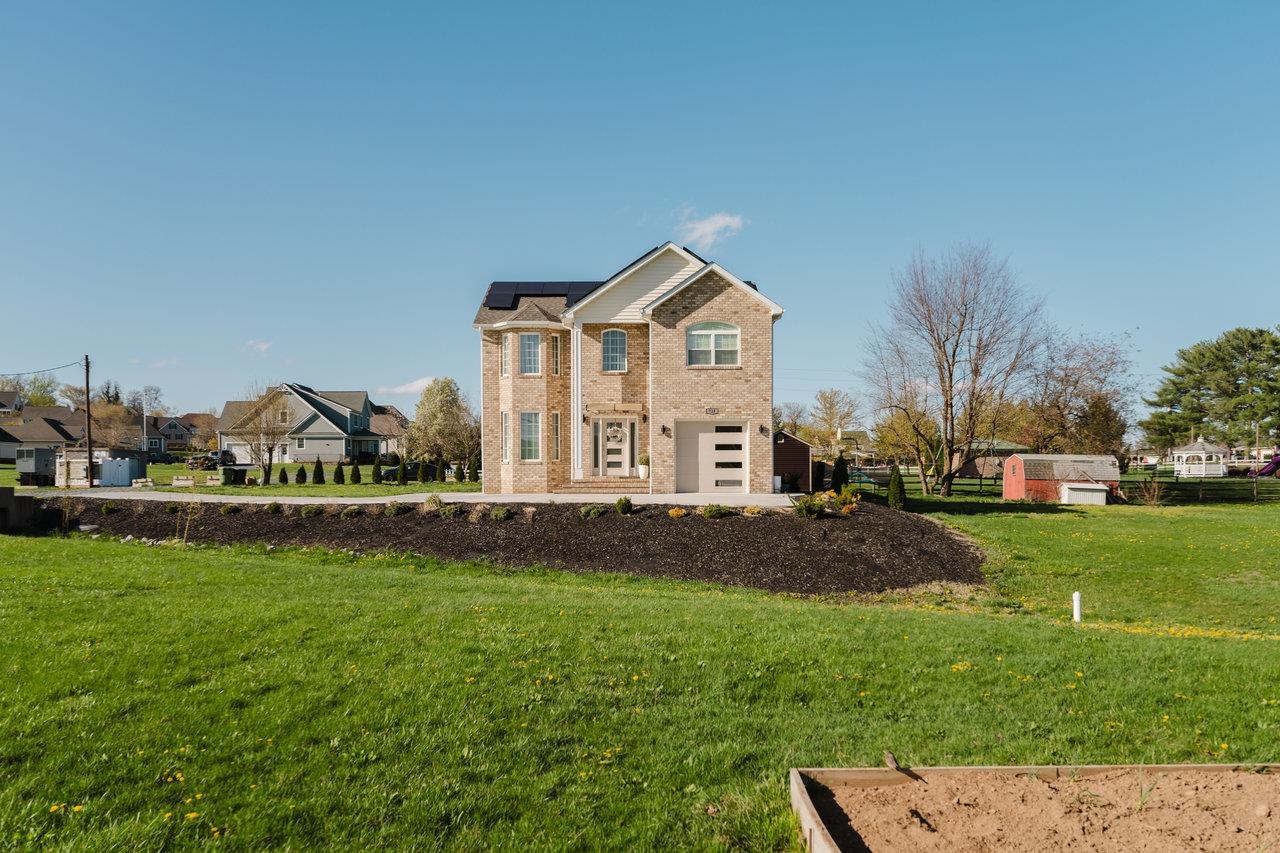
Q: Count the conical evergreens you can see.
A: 13